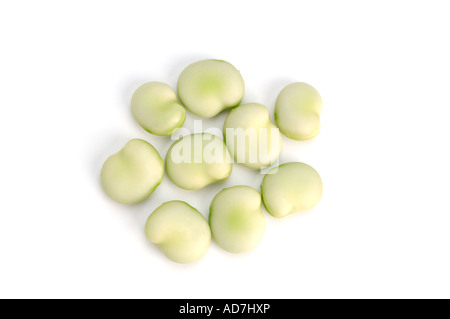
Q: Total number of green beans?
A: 9